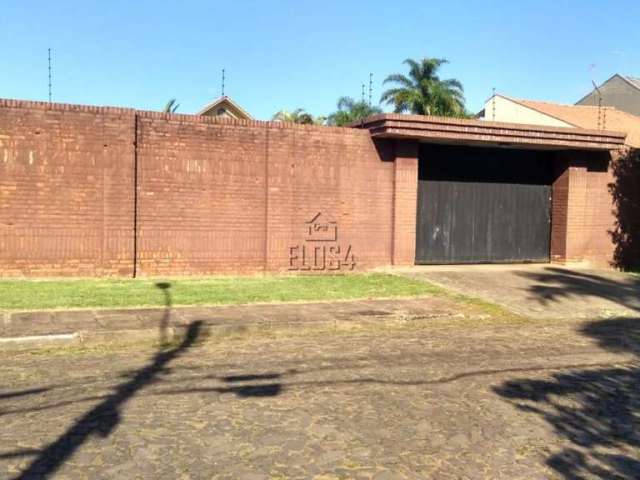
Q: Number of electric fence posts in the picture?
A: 7